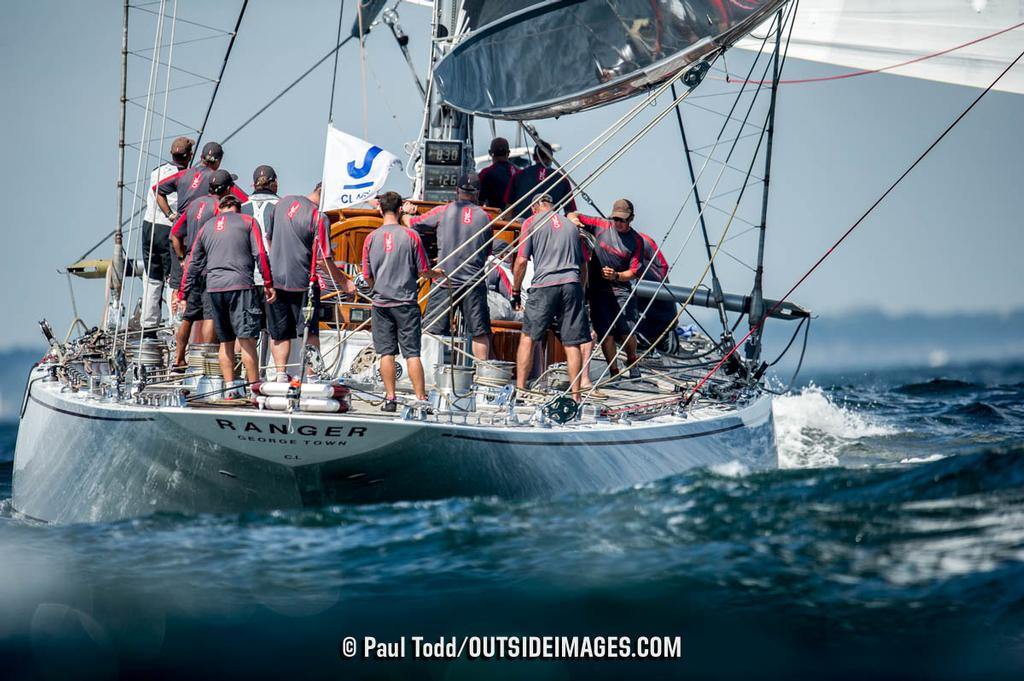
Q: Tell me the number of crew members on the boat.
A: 14